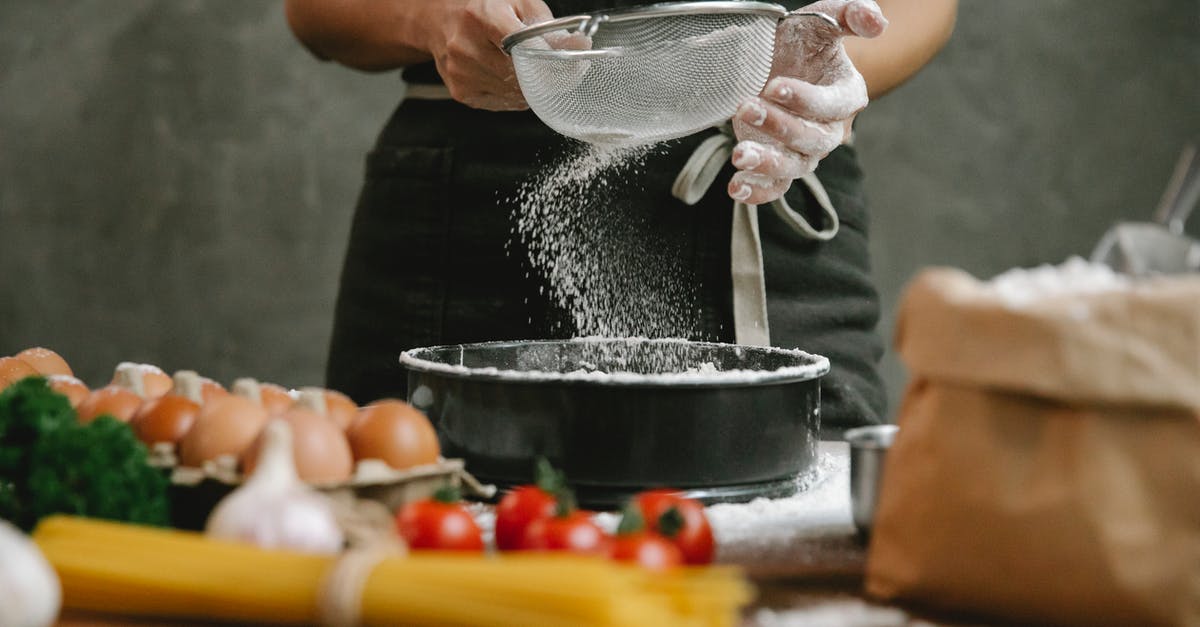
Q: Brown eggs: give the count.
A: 12